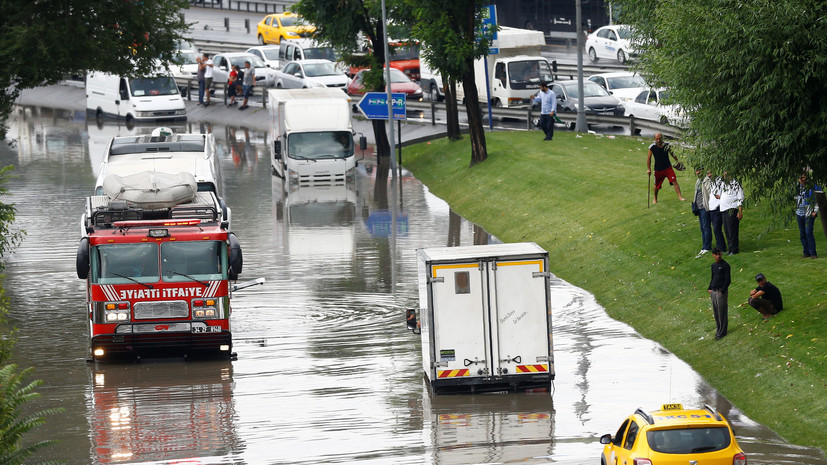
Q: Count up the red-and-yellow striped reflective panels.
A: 2